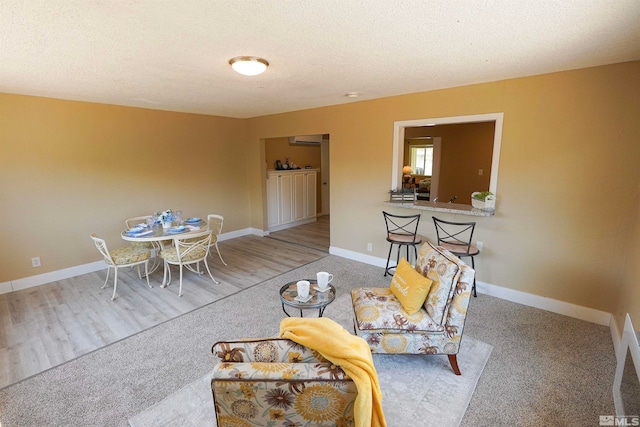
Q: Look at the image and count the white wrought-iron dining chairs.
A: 4